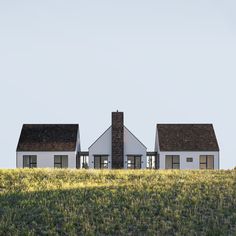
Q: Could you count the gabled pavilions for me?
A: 3